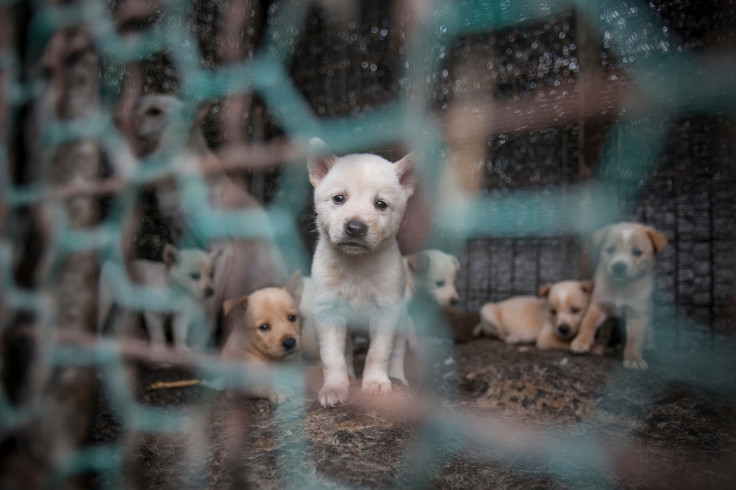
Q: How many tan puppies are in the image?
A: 3